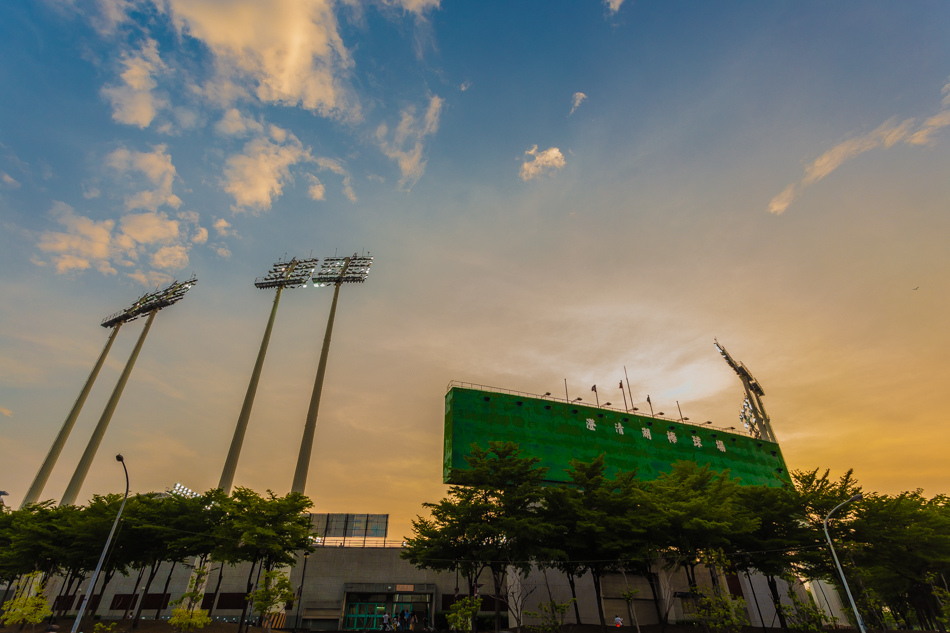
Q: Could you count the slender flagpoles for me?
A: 6